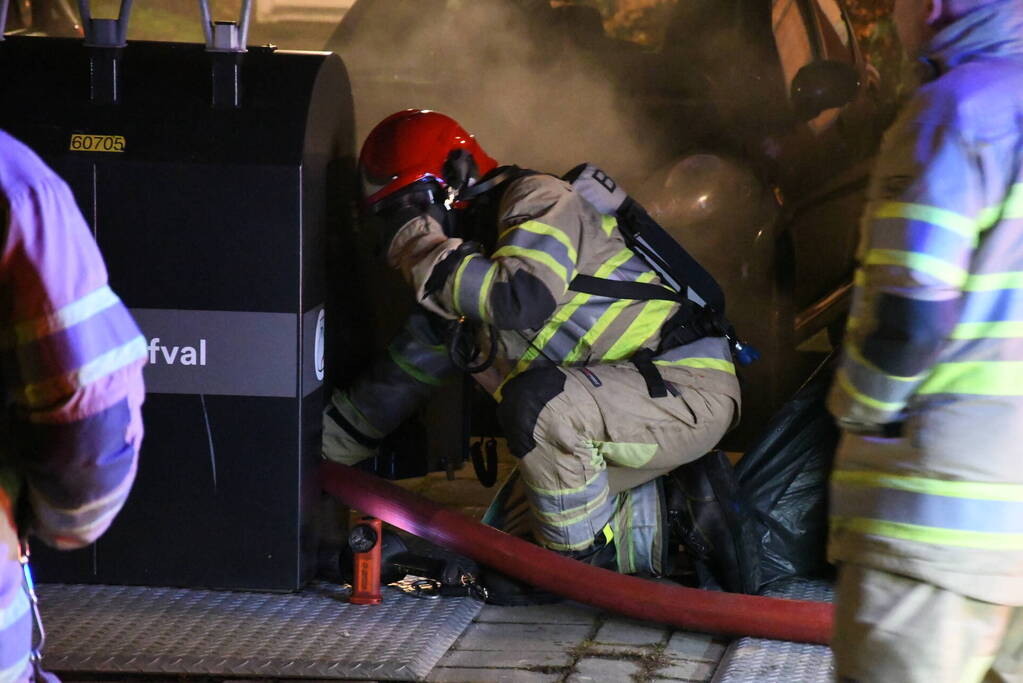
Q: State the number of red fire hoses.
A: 1